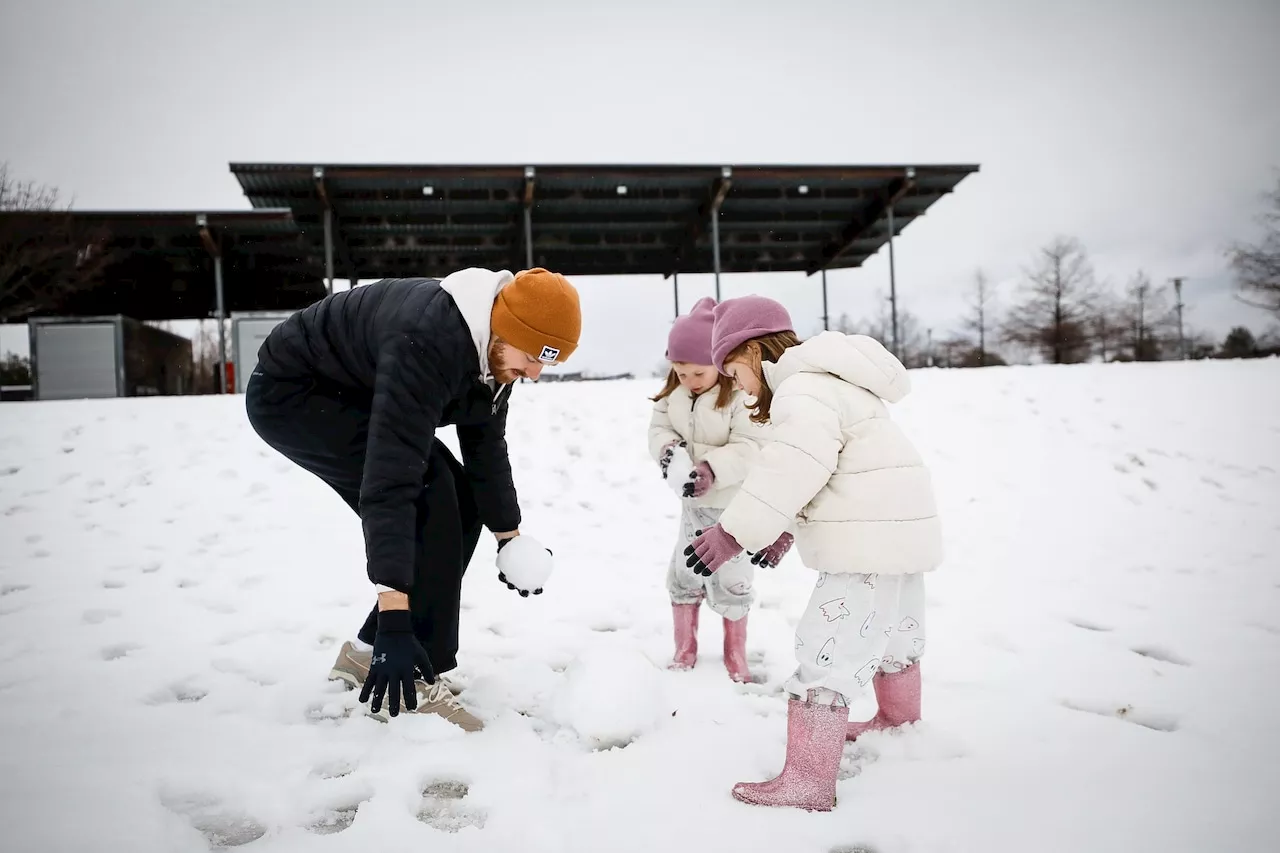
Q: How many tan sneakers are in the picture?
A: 2